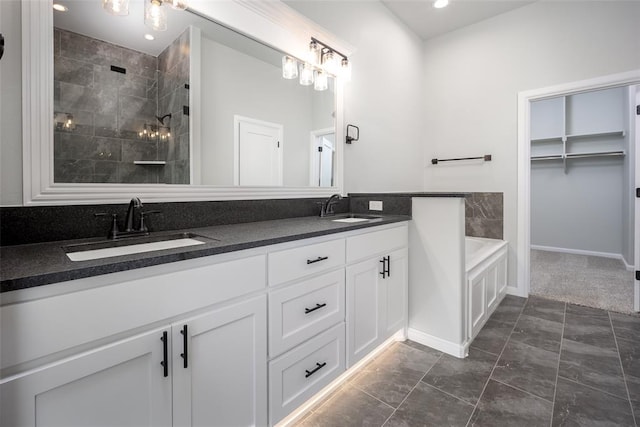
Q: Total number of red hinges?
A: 0